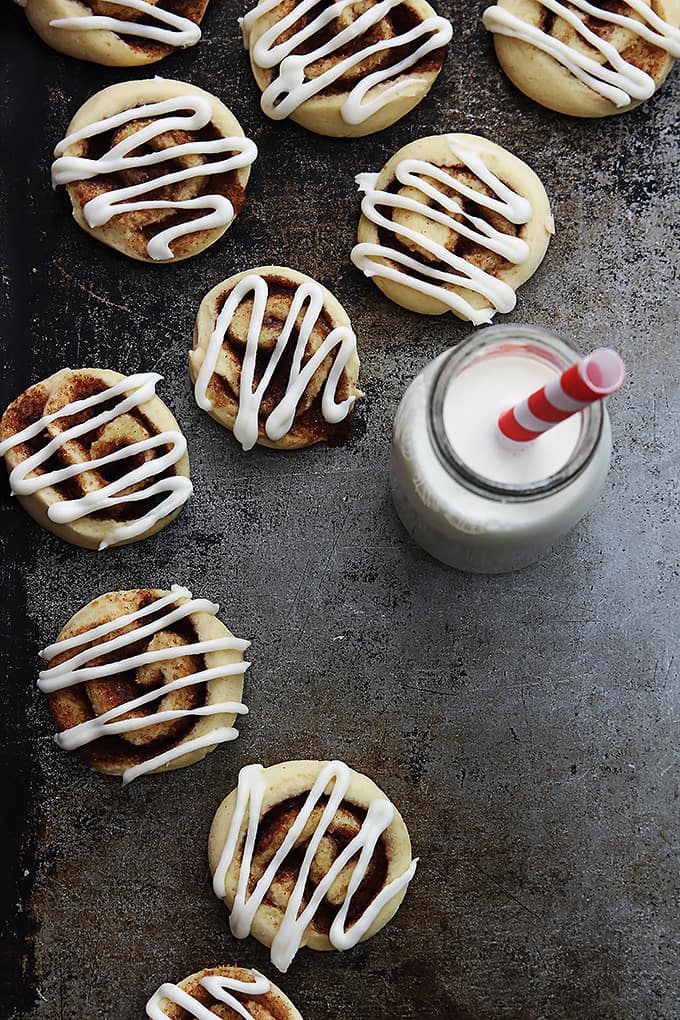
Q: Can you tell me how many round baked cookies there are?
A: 10